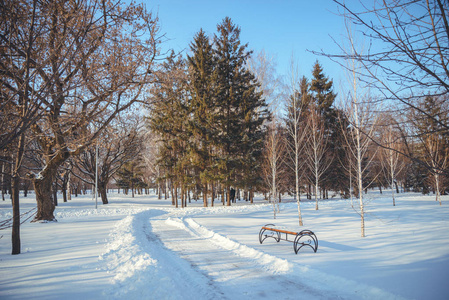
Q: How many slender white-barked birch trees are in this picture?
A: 6